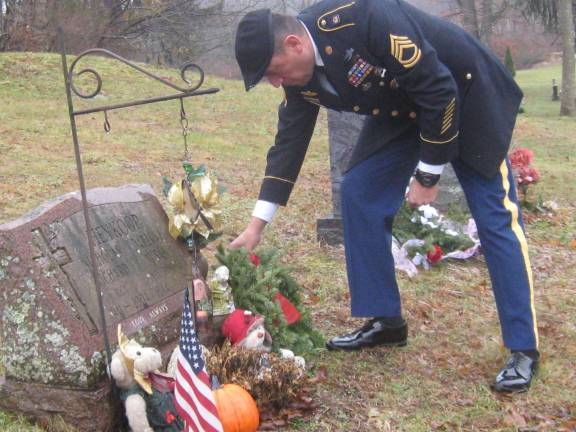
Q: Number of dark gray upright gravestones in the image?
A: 1